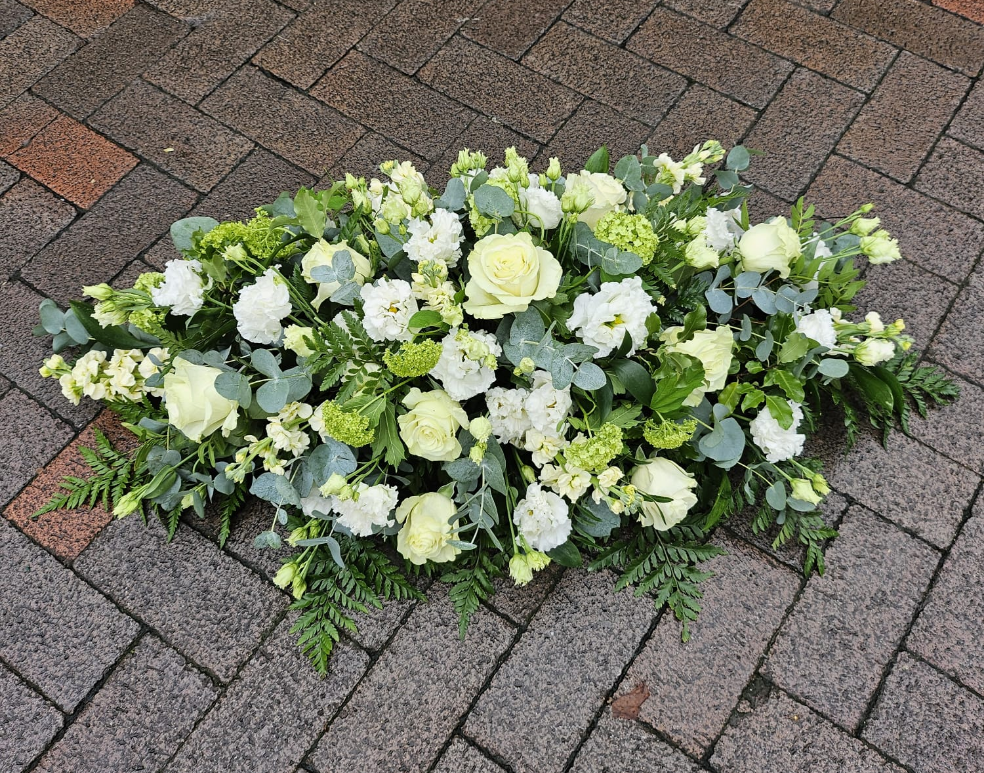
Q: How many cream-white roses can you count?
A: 9